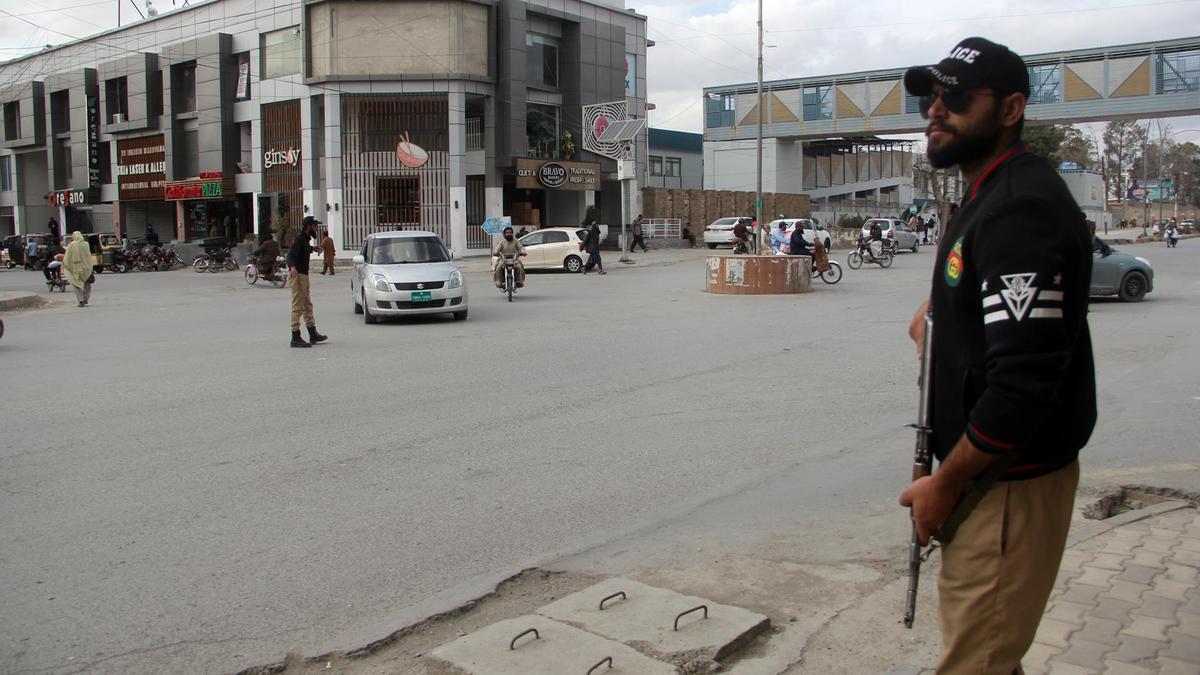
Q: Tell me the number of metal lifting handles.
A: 4